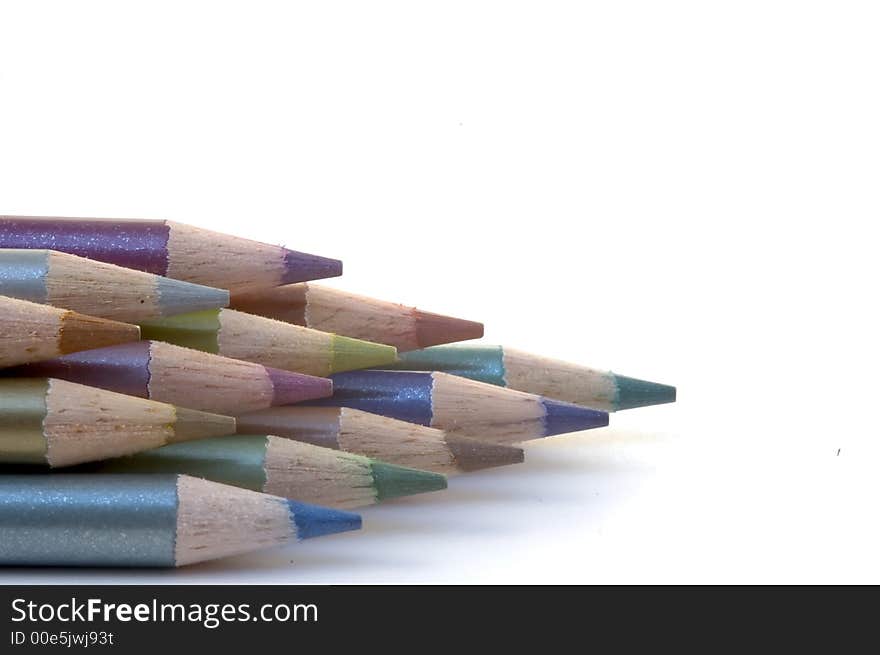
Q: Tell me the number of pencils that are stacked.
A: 12